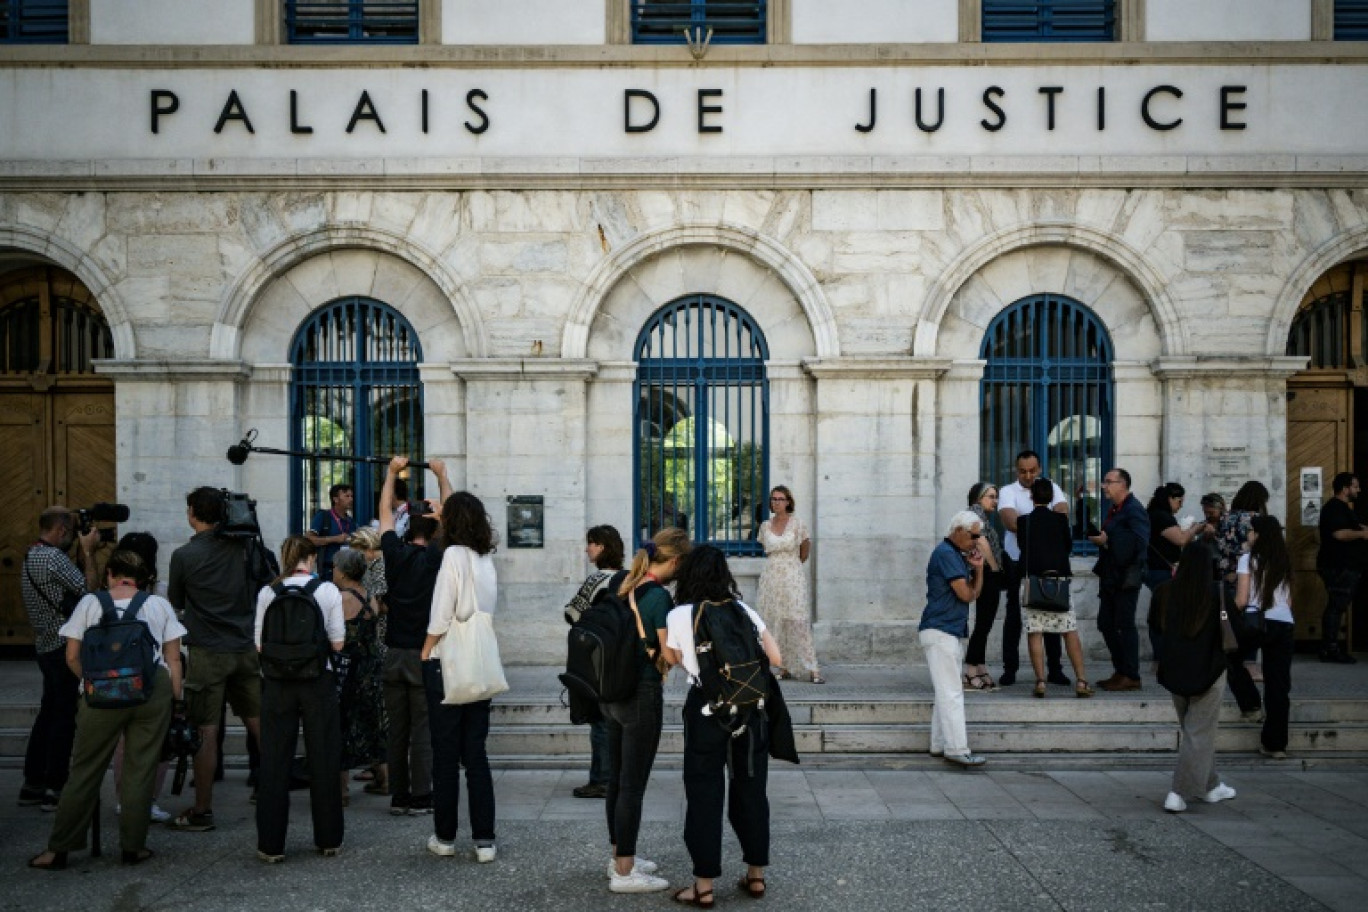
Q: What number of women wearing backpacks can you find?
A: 4